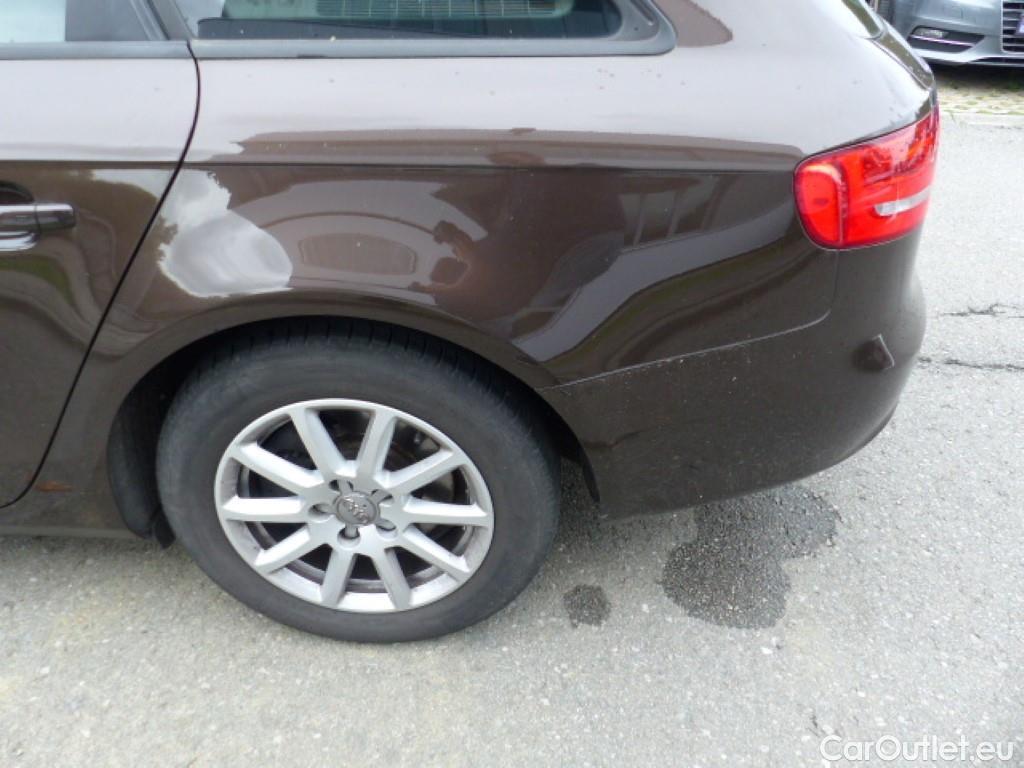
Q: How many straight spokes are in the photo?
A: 10